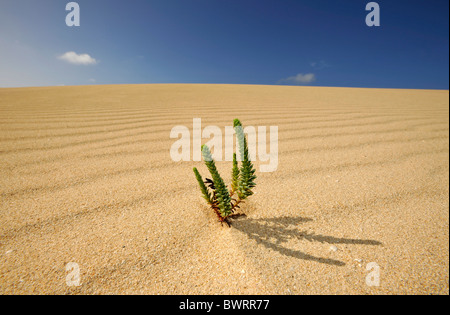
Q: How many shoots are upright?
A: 4